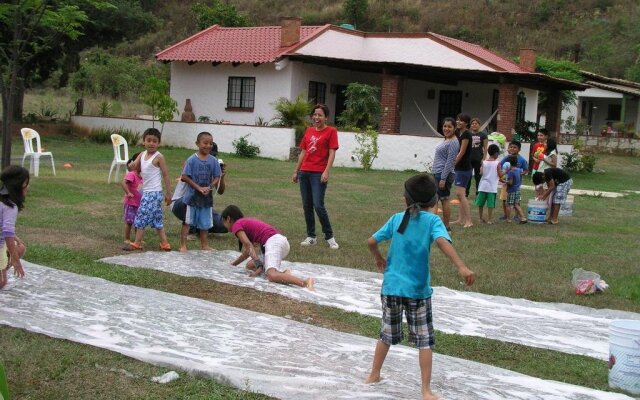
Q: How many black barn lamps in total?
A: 0